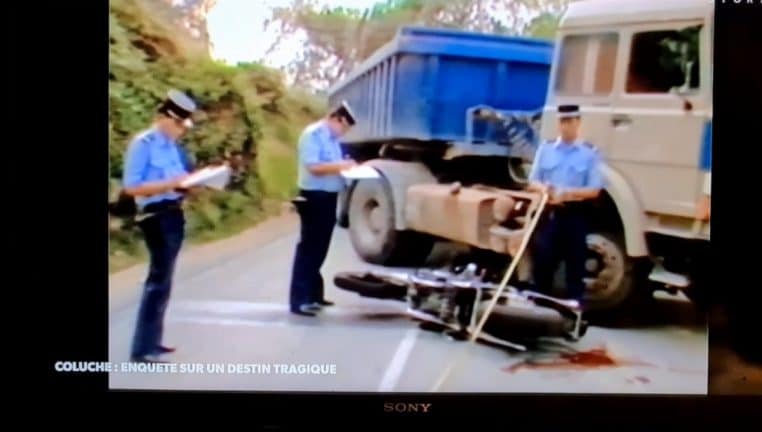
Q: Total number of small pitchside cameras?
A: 0